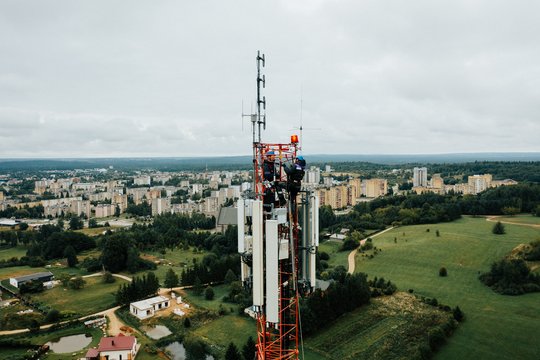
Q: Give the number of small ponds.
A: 3